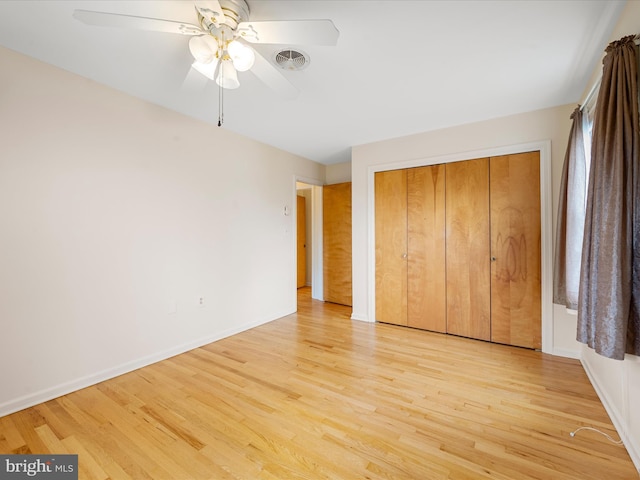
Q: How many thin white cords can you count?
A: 1